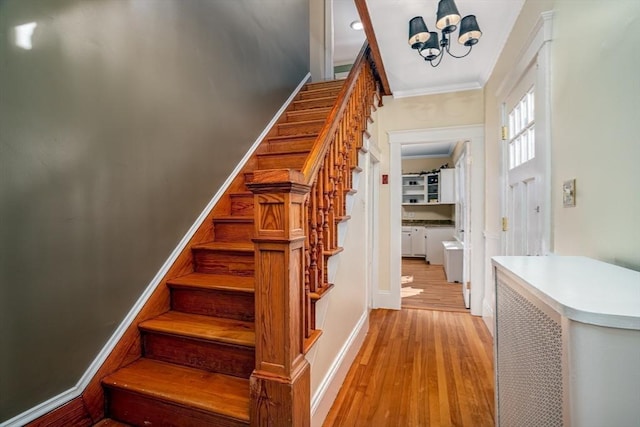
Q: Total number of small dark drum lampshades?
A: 4